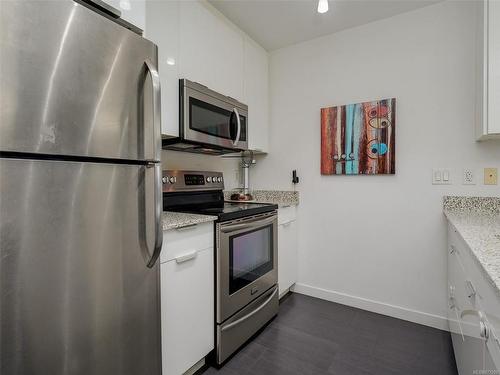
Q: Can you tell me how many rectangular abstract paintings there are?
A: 1